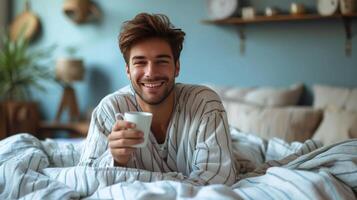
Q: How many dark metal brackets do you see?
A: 2